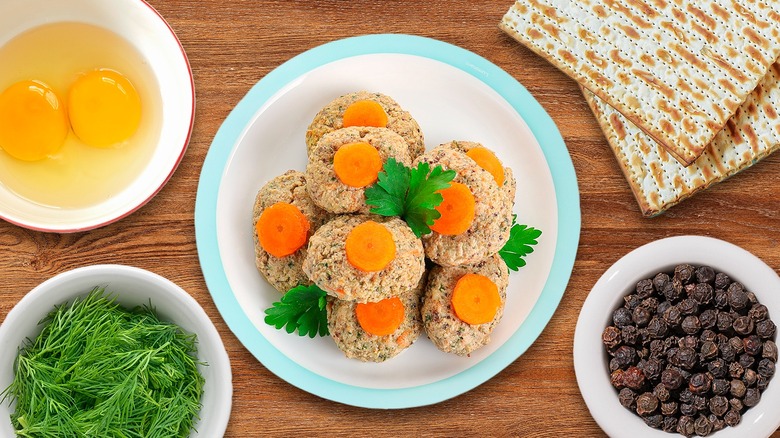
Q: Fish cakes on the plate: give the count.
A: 8